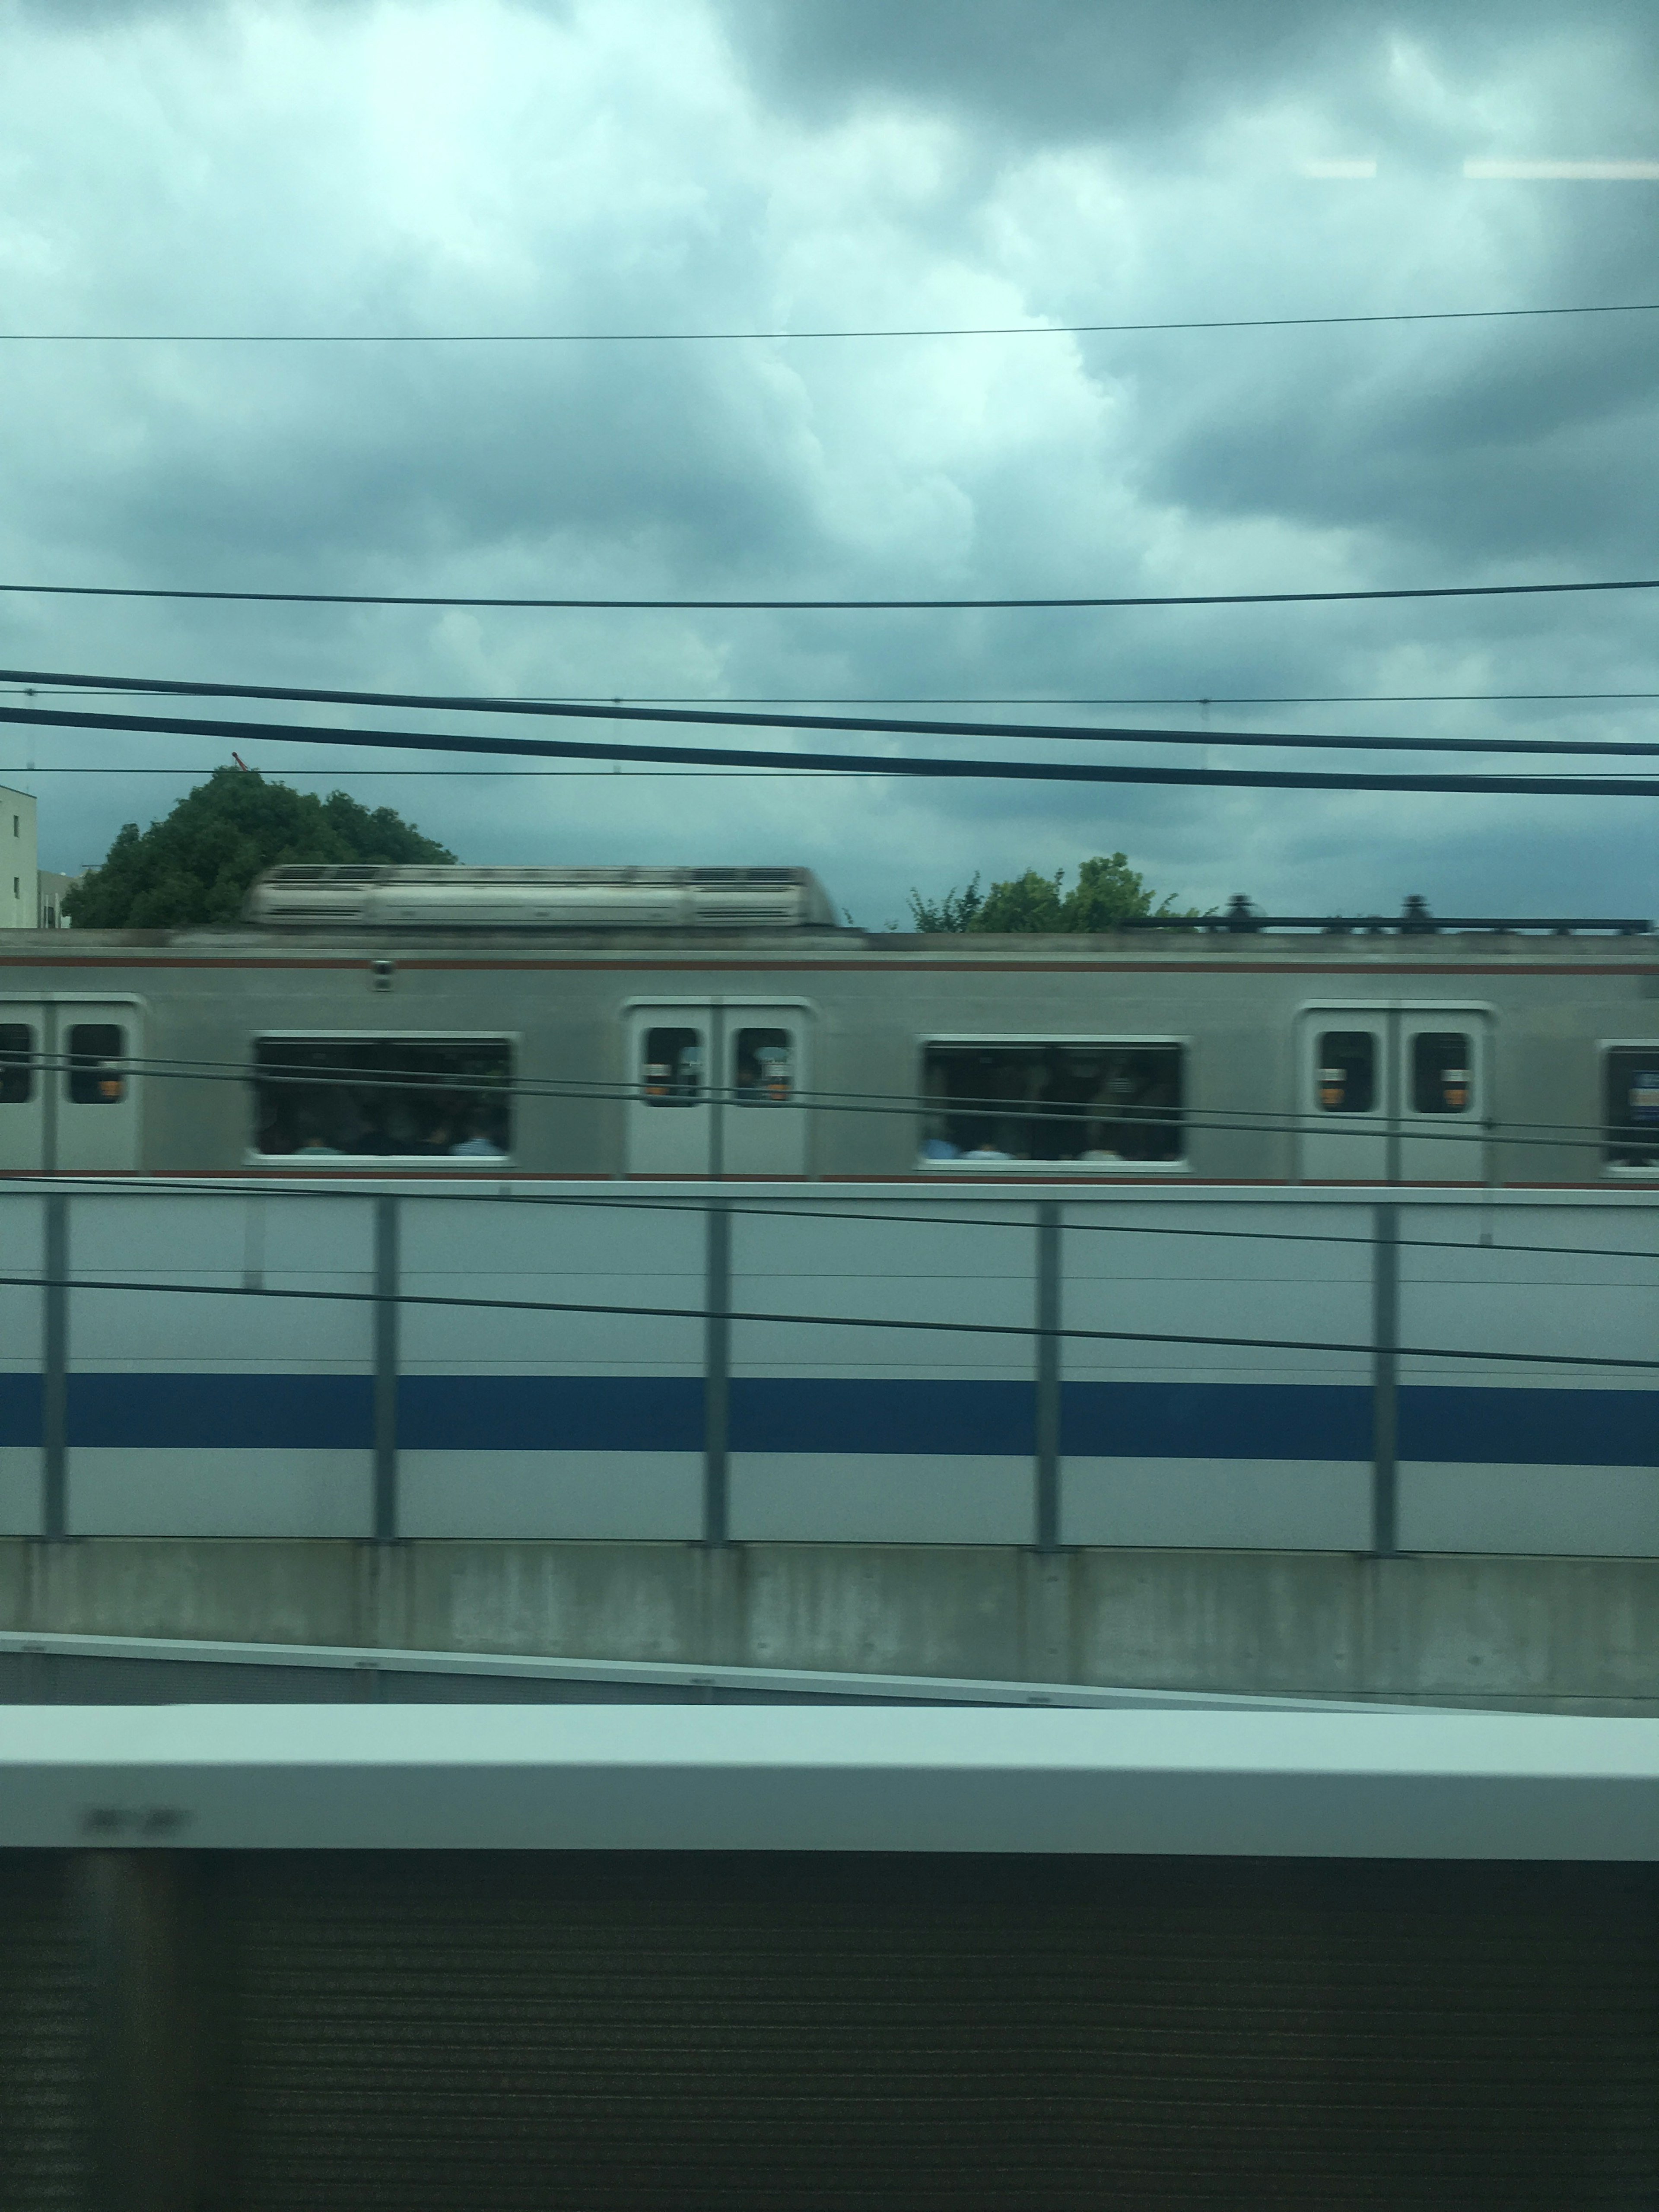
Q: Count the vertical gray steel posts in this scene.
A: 5